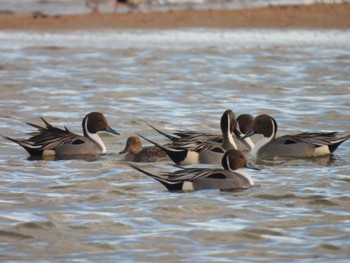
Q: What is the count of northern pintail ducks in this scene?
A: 6